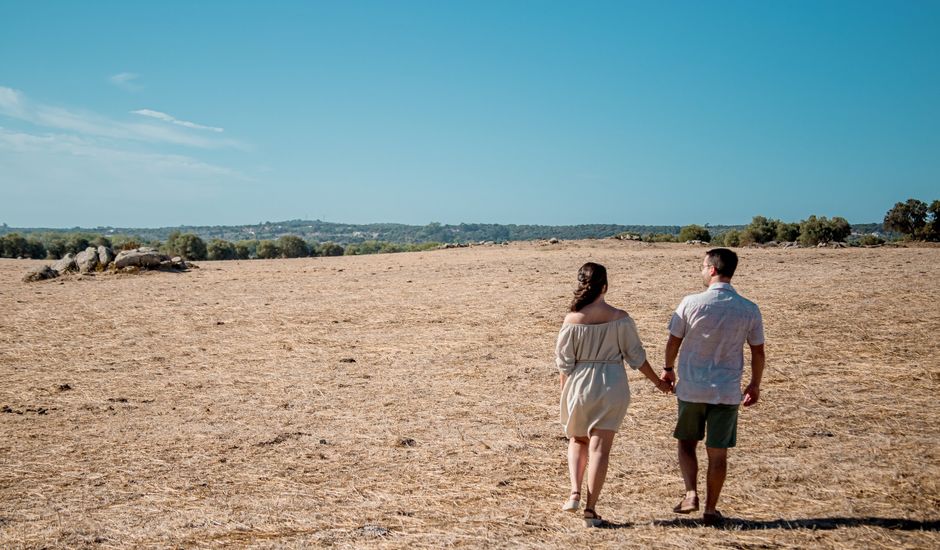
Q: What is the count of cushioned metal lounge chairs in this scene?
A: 0